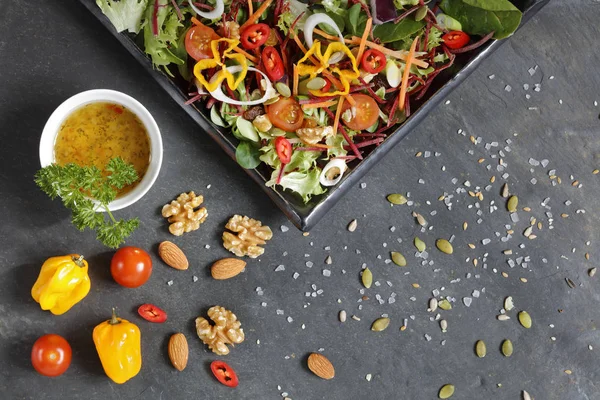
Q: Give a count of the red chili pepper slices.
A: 7